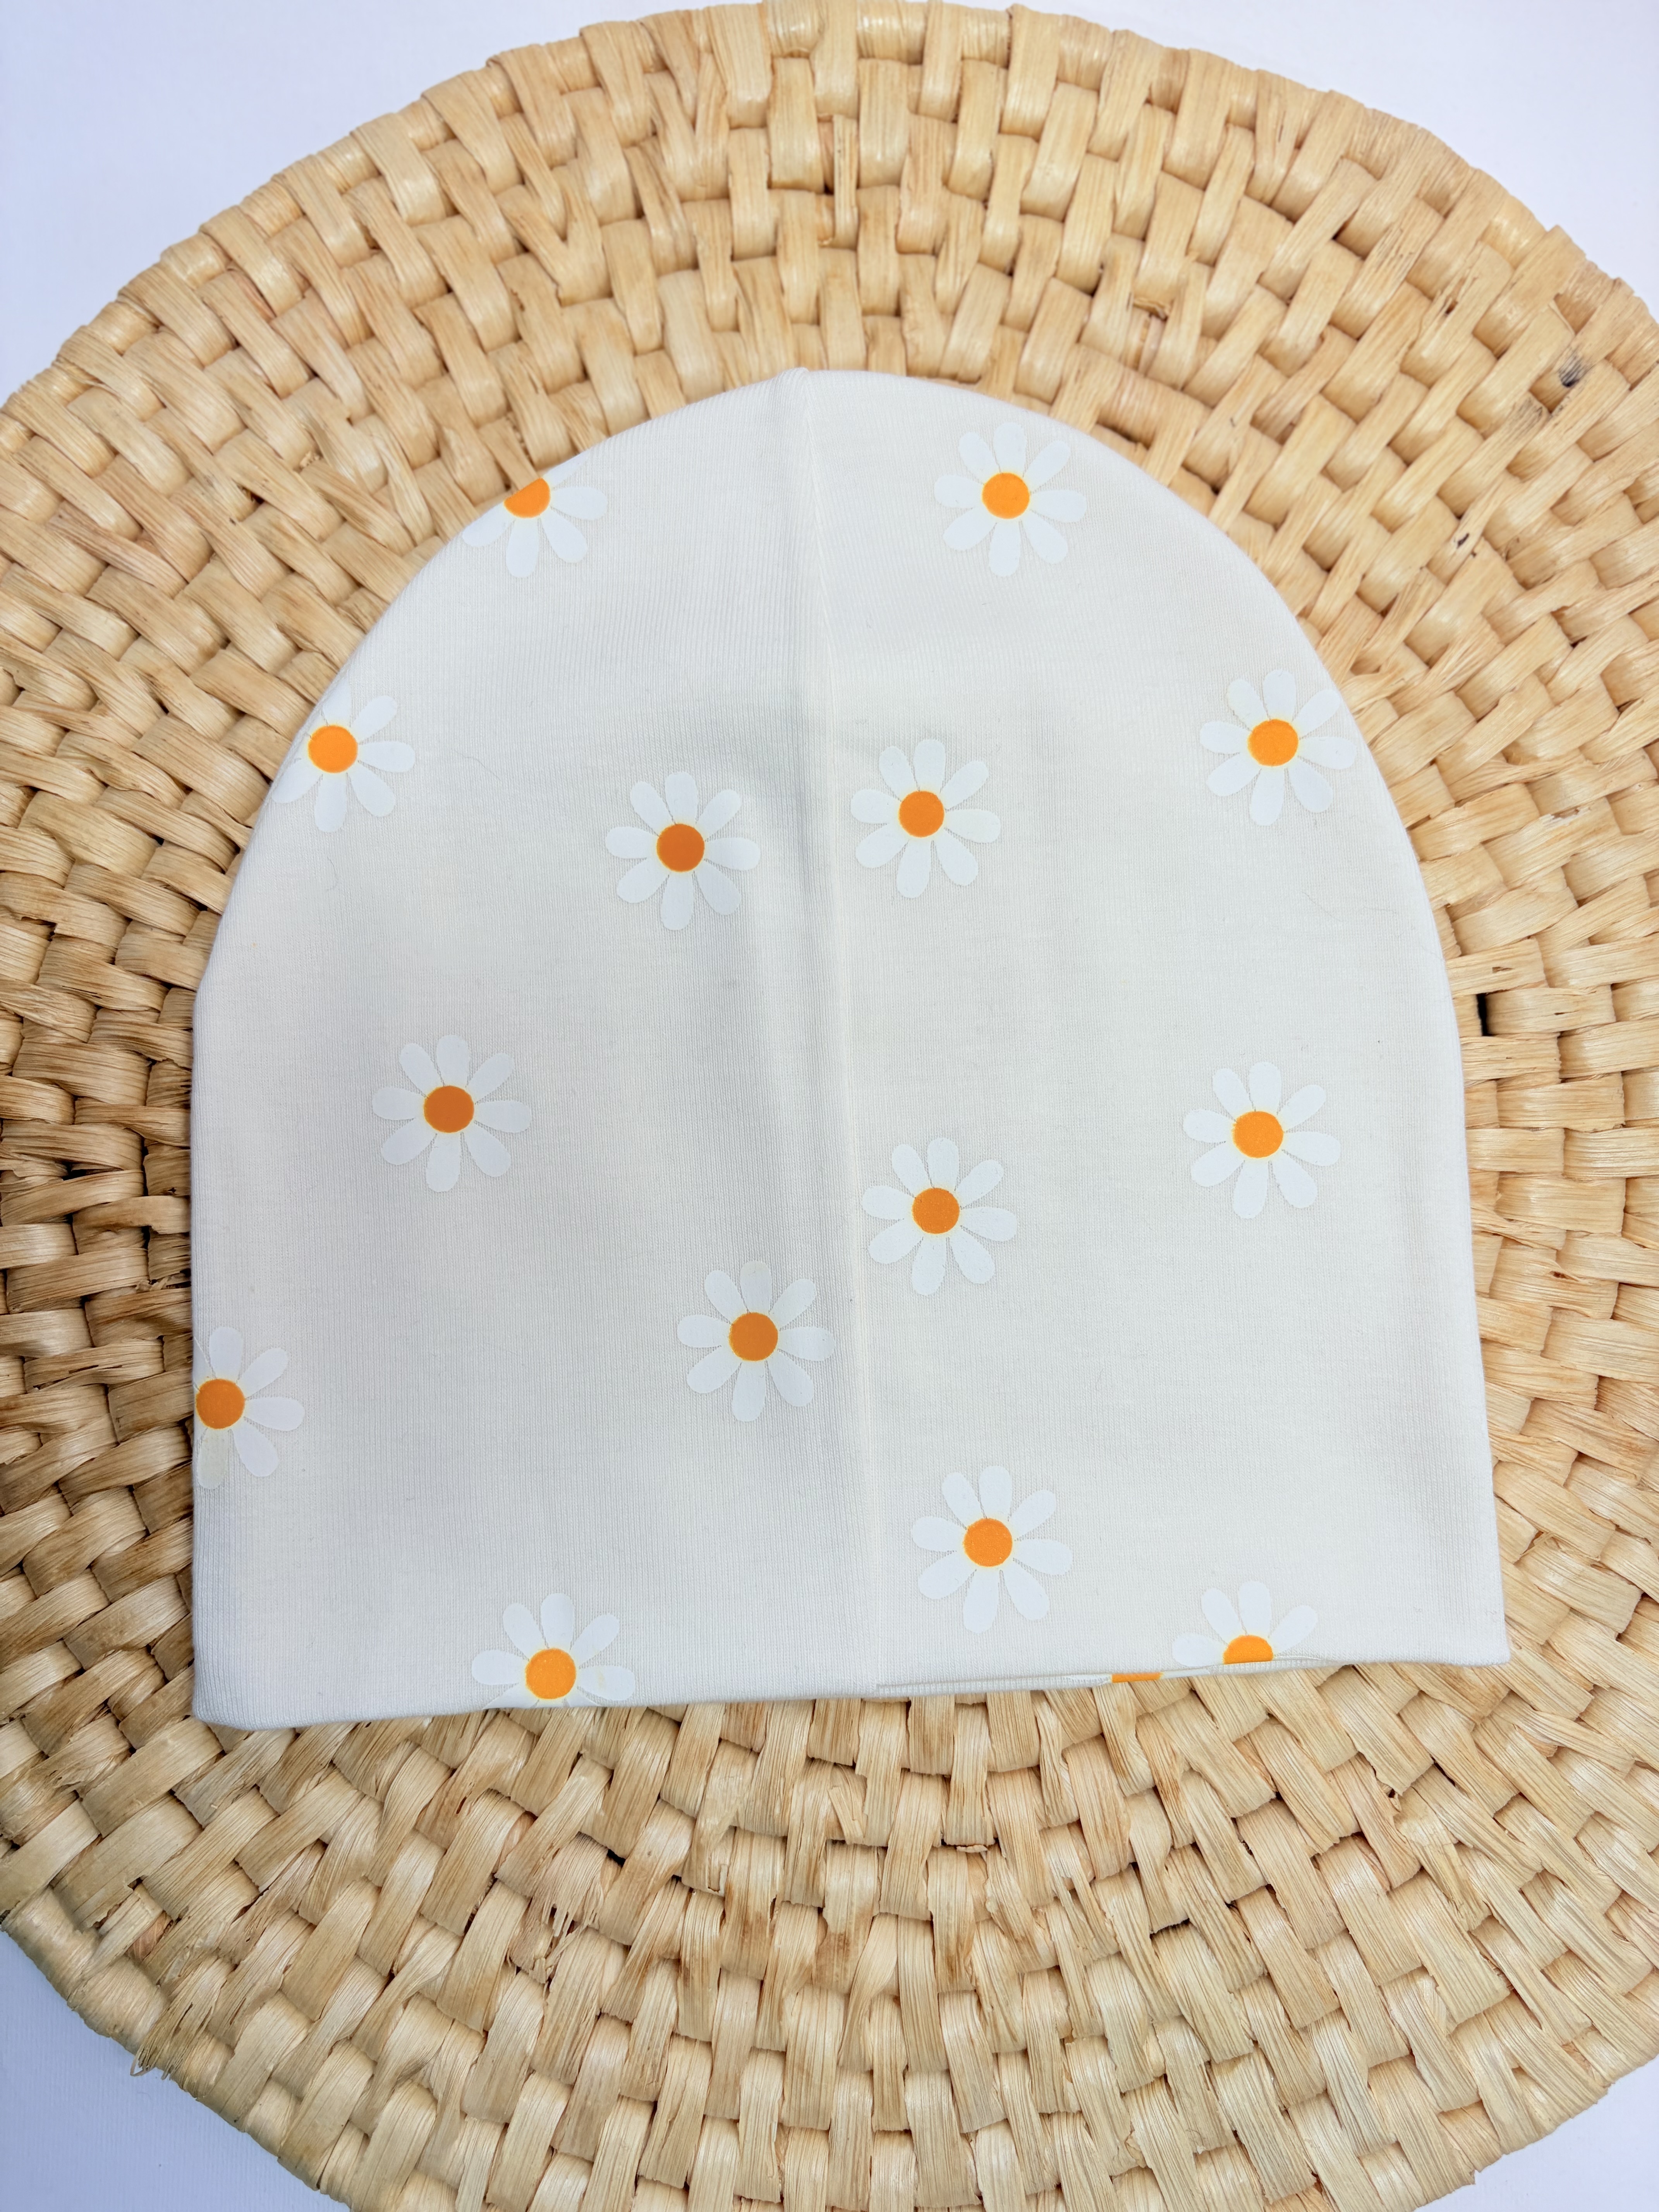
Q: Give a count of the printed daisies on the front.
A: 14